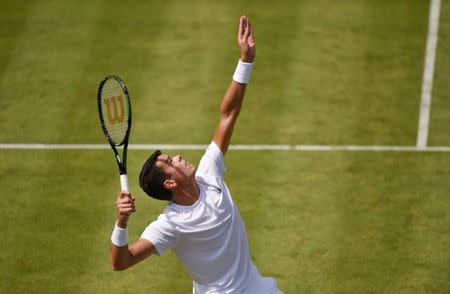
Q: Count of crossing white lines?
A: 2